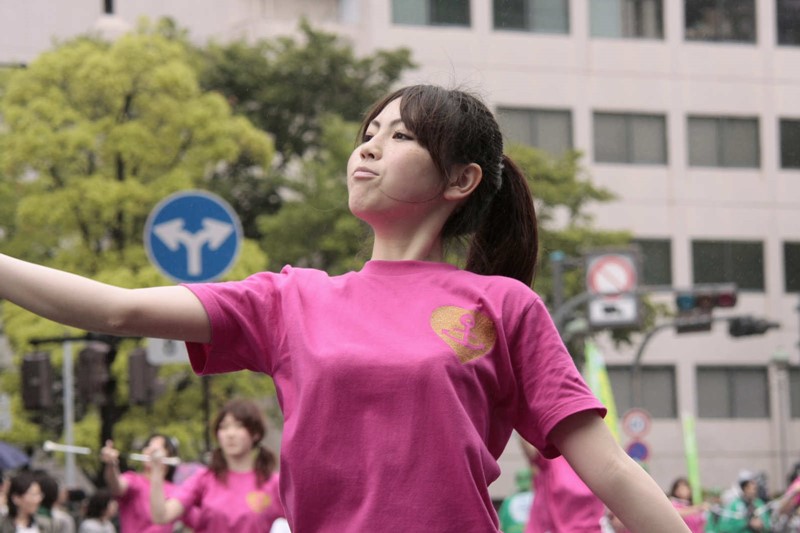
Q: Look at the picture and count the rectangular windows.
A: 15